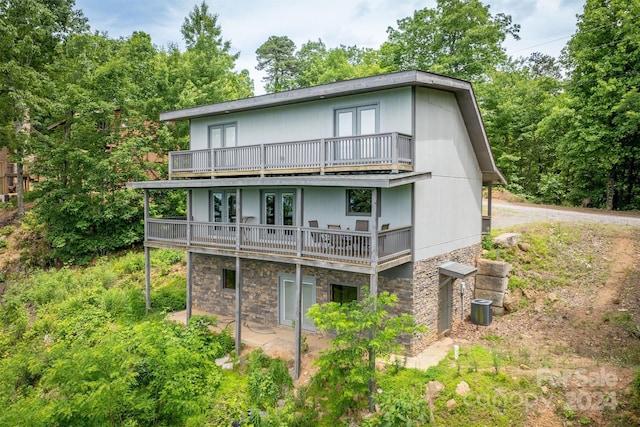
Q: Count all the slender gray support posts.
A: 5